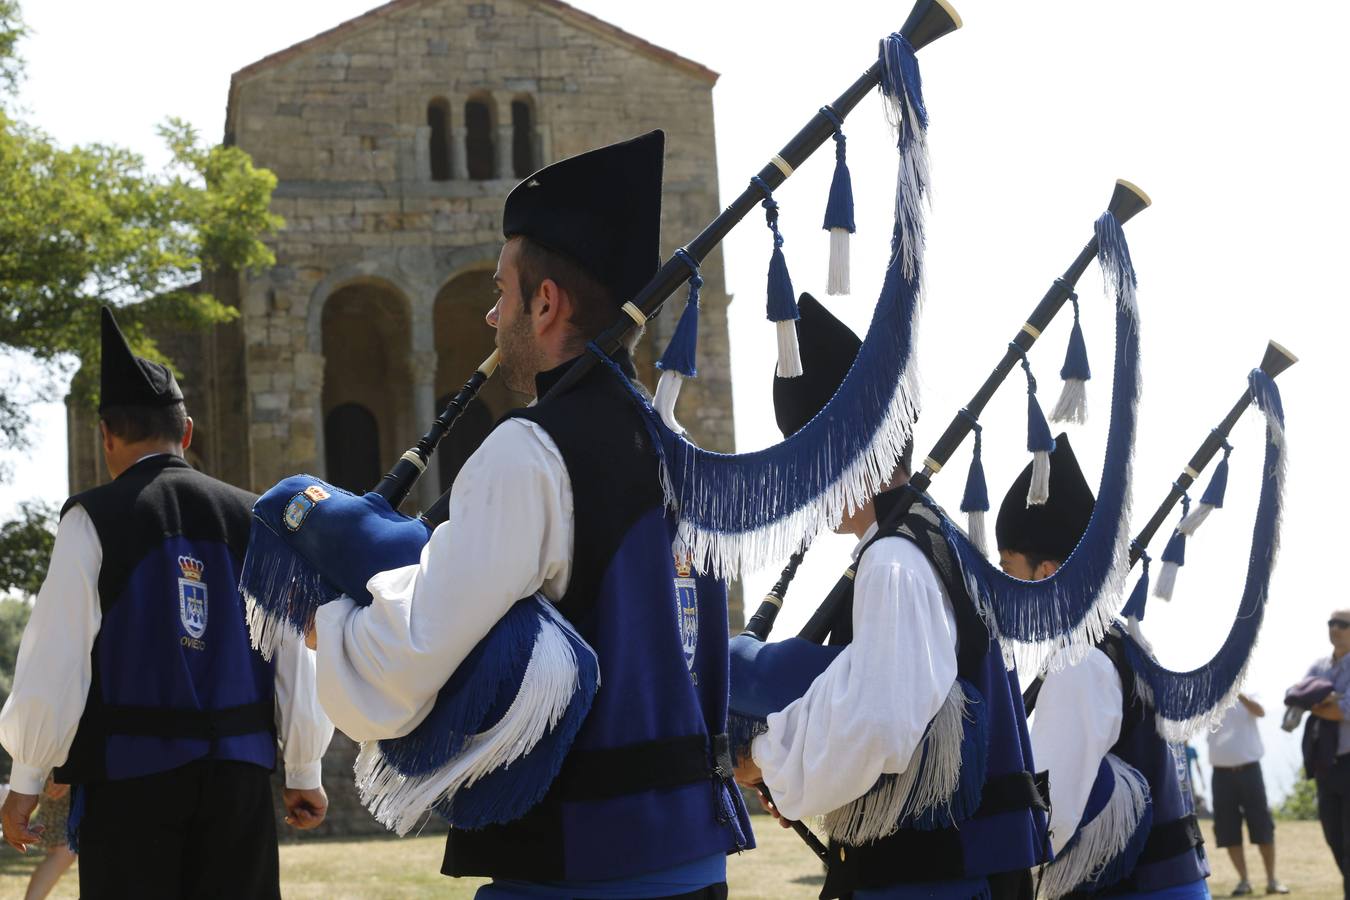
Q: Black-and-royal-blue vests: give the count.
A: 4